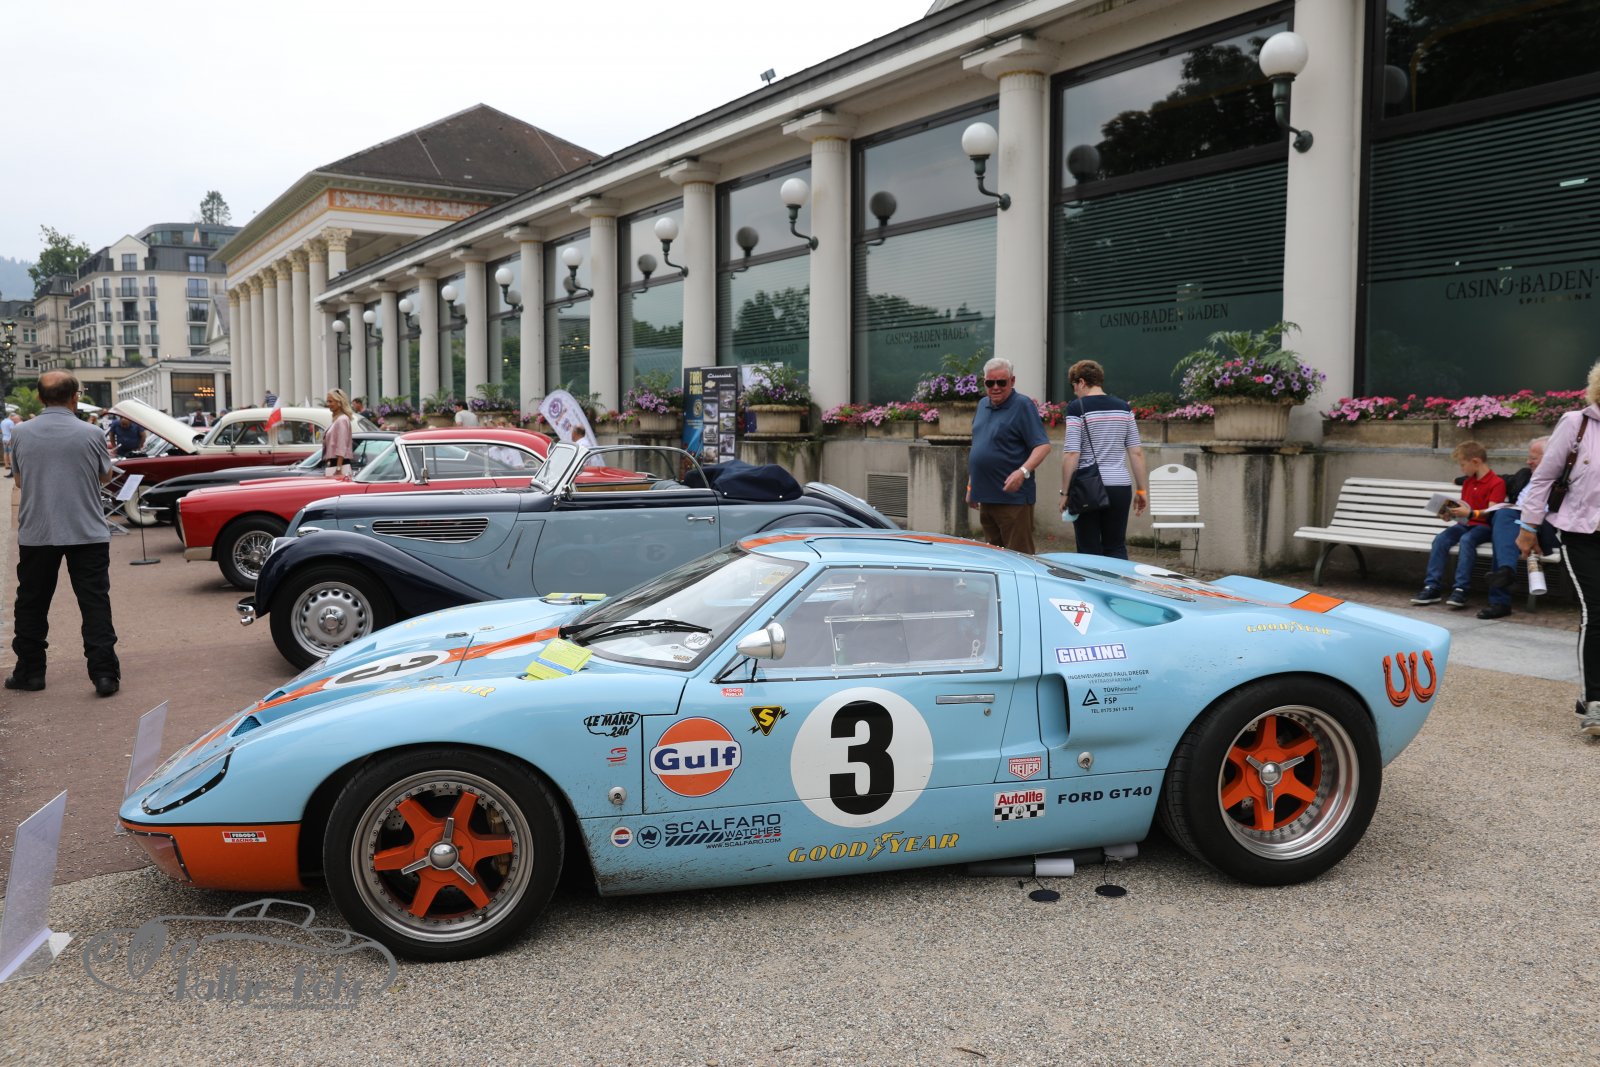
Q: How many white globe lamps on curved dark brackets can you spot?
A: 10